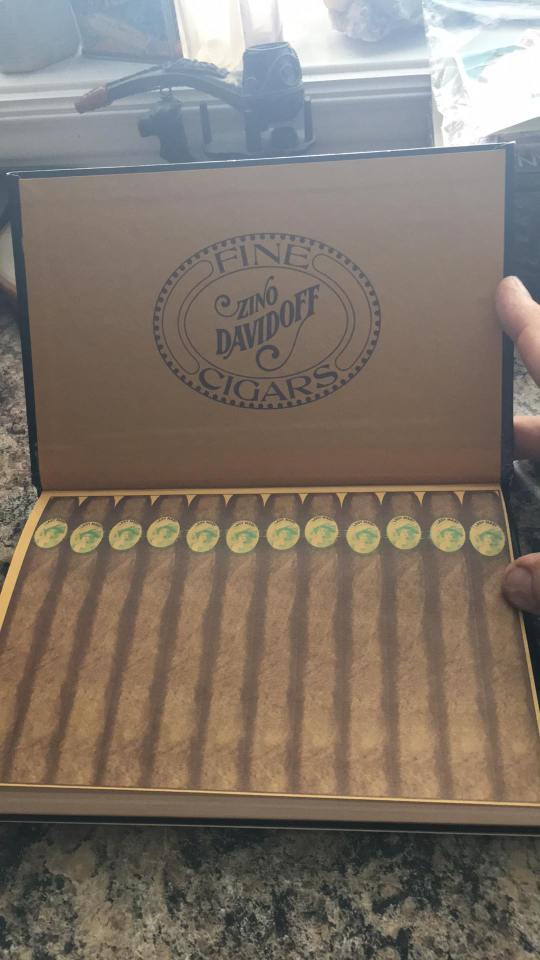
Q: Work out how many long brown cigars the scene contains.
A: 12